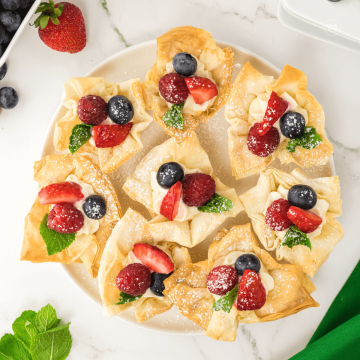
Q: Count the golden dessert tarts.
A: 8